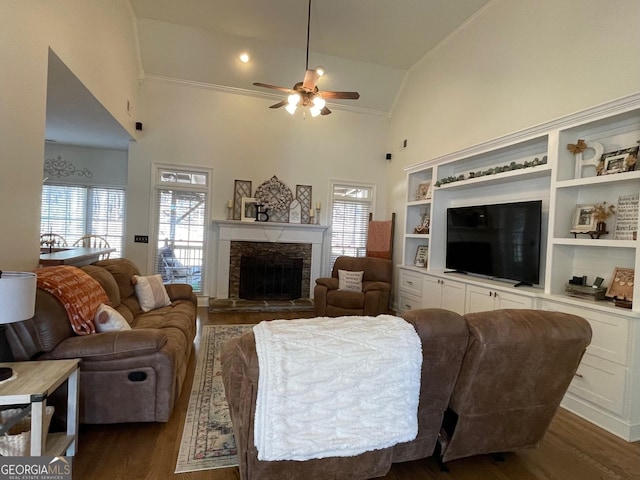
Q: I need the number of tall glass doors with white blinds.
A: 2